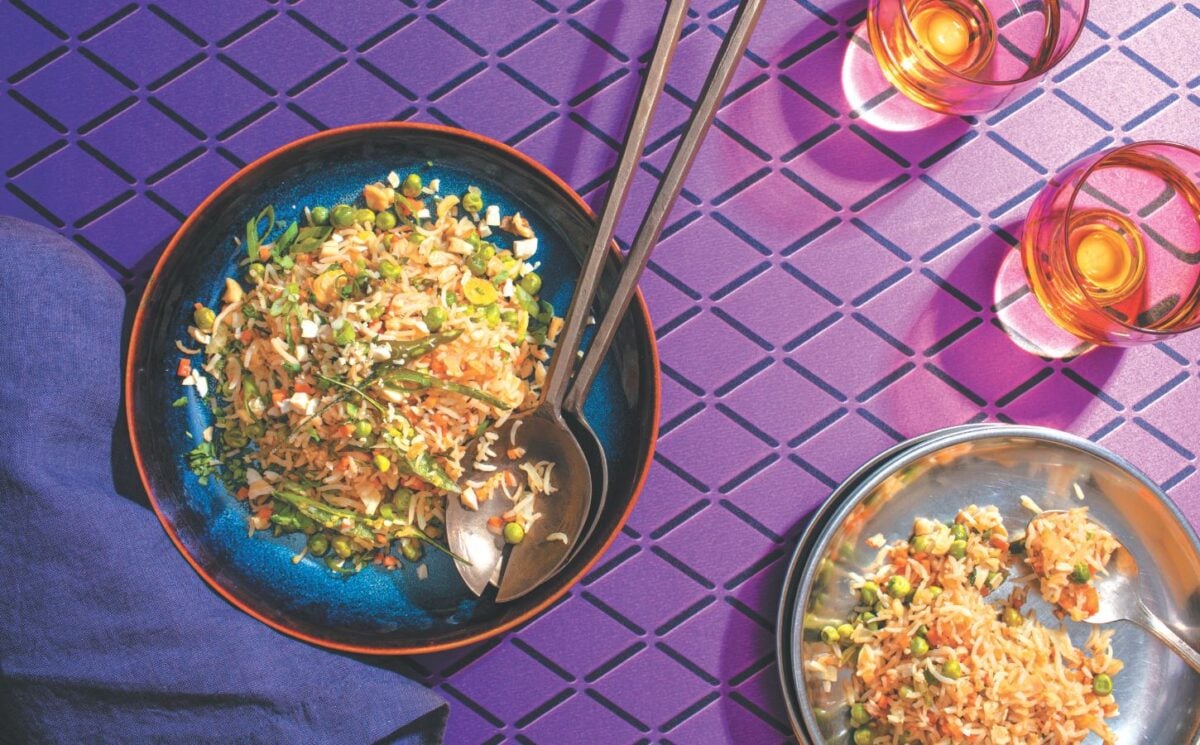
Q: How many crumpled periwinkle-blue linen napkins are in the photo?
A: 1